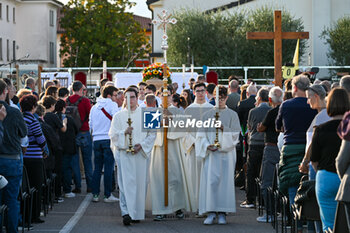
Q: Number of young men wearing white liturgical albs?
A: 4